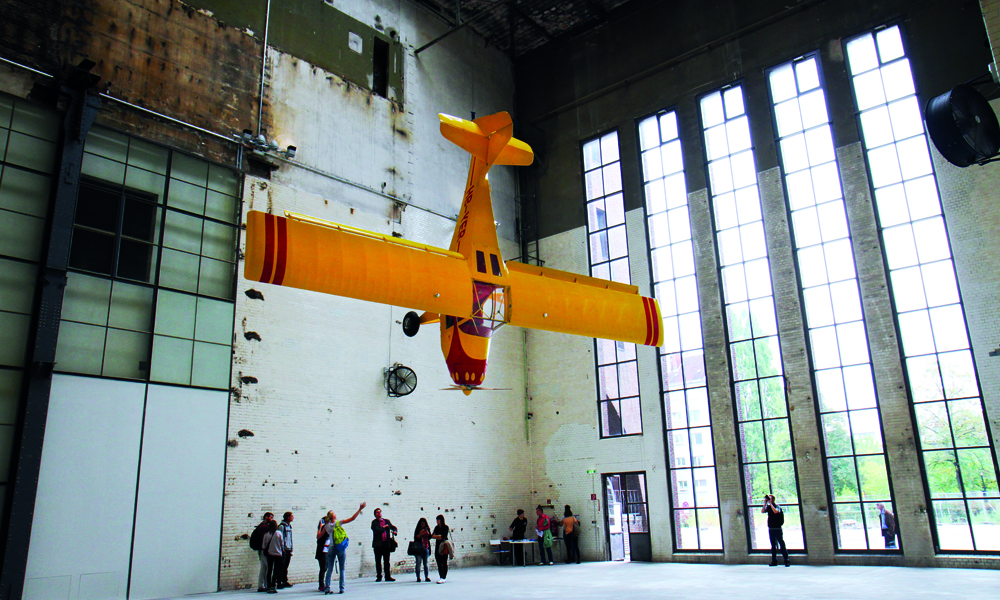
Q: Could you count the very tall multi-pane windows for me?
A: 5